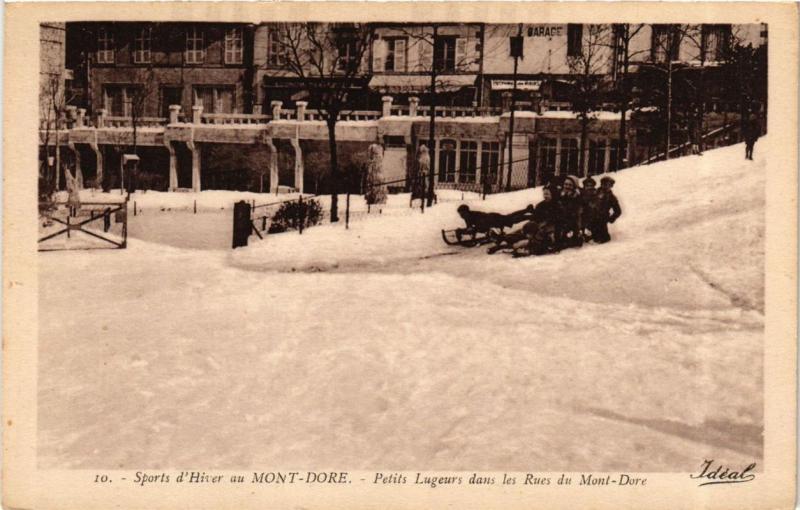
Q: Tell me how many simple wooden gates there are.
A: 1